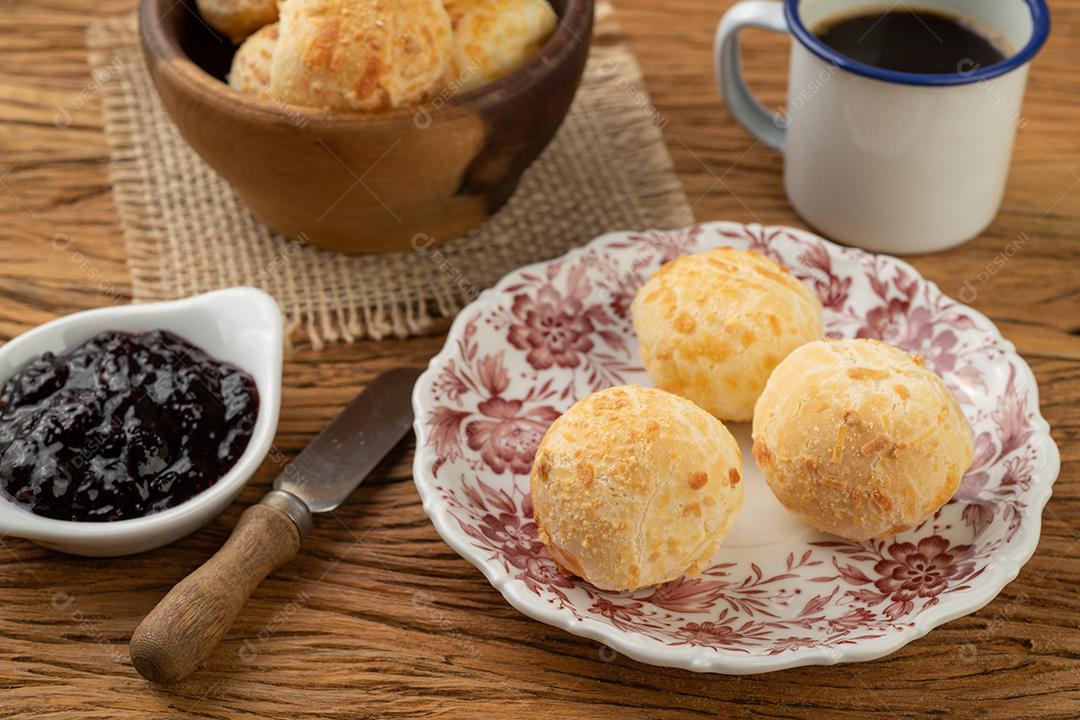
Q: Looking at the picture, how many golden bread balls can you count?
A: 7